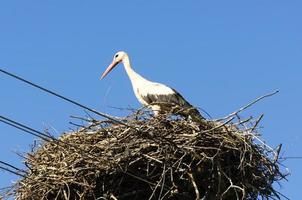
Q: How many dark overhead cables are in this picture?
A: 5